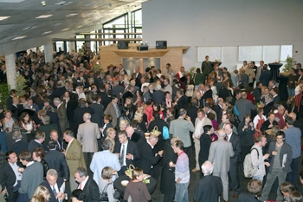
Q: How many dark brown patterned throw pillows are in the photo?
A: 0